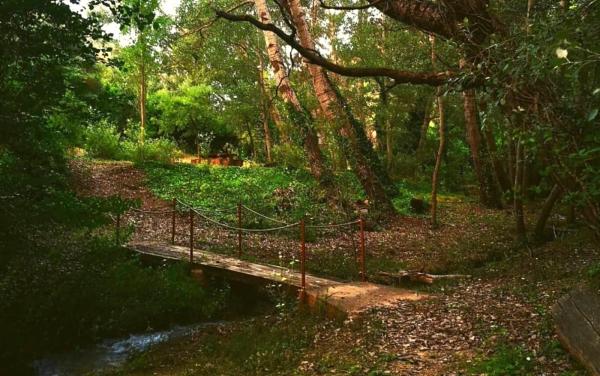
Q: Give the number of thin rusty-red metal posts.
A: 6